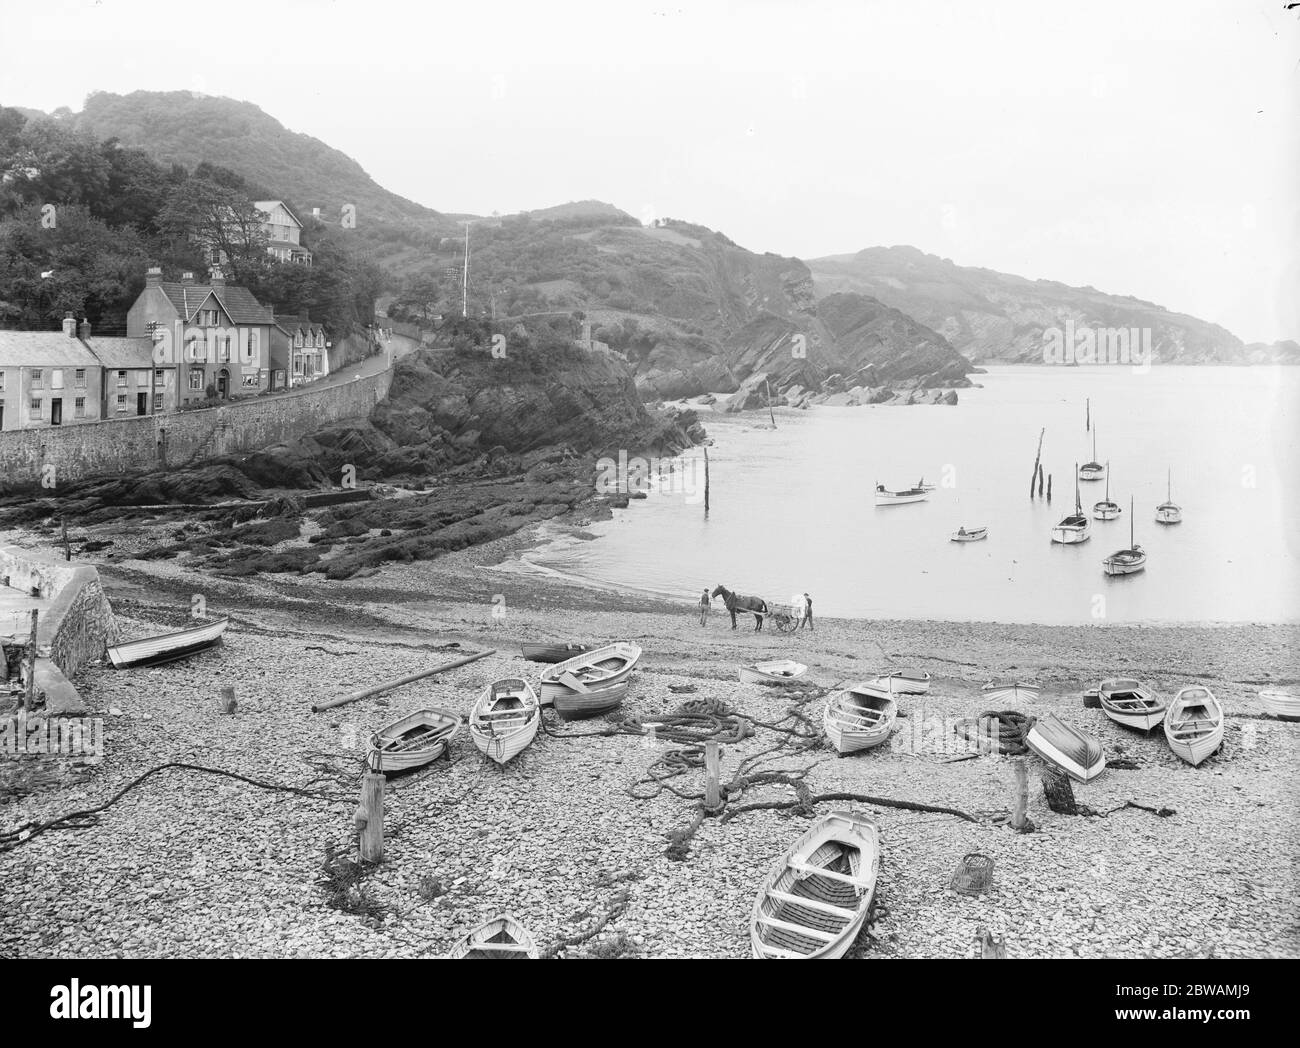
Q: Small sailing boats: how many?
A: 5